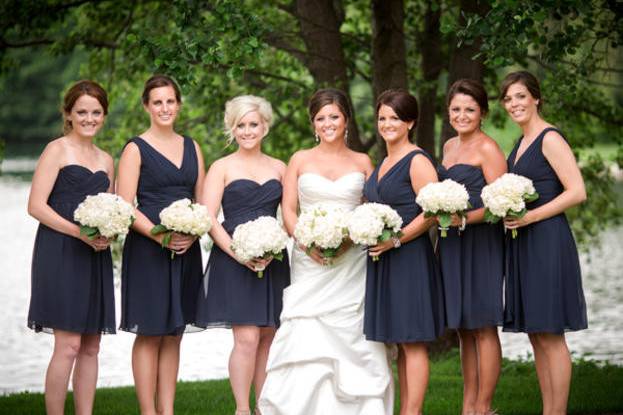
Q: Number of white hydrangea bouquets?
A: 7